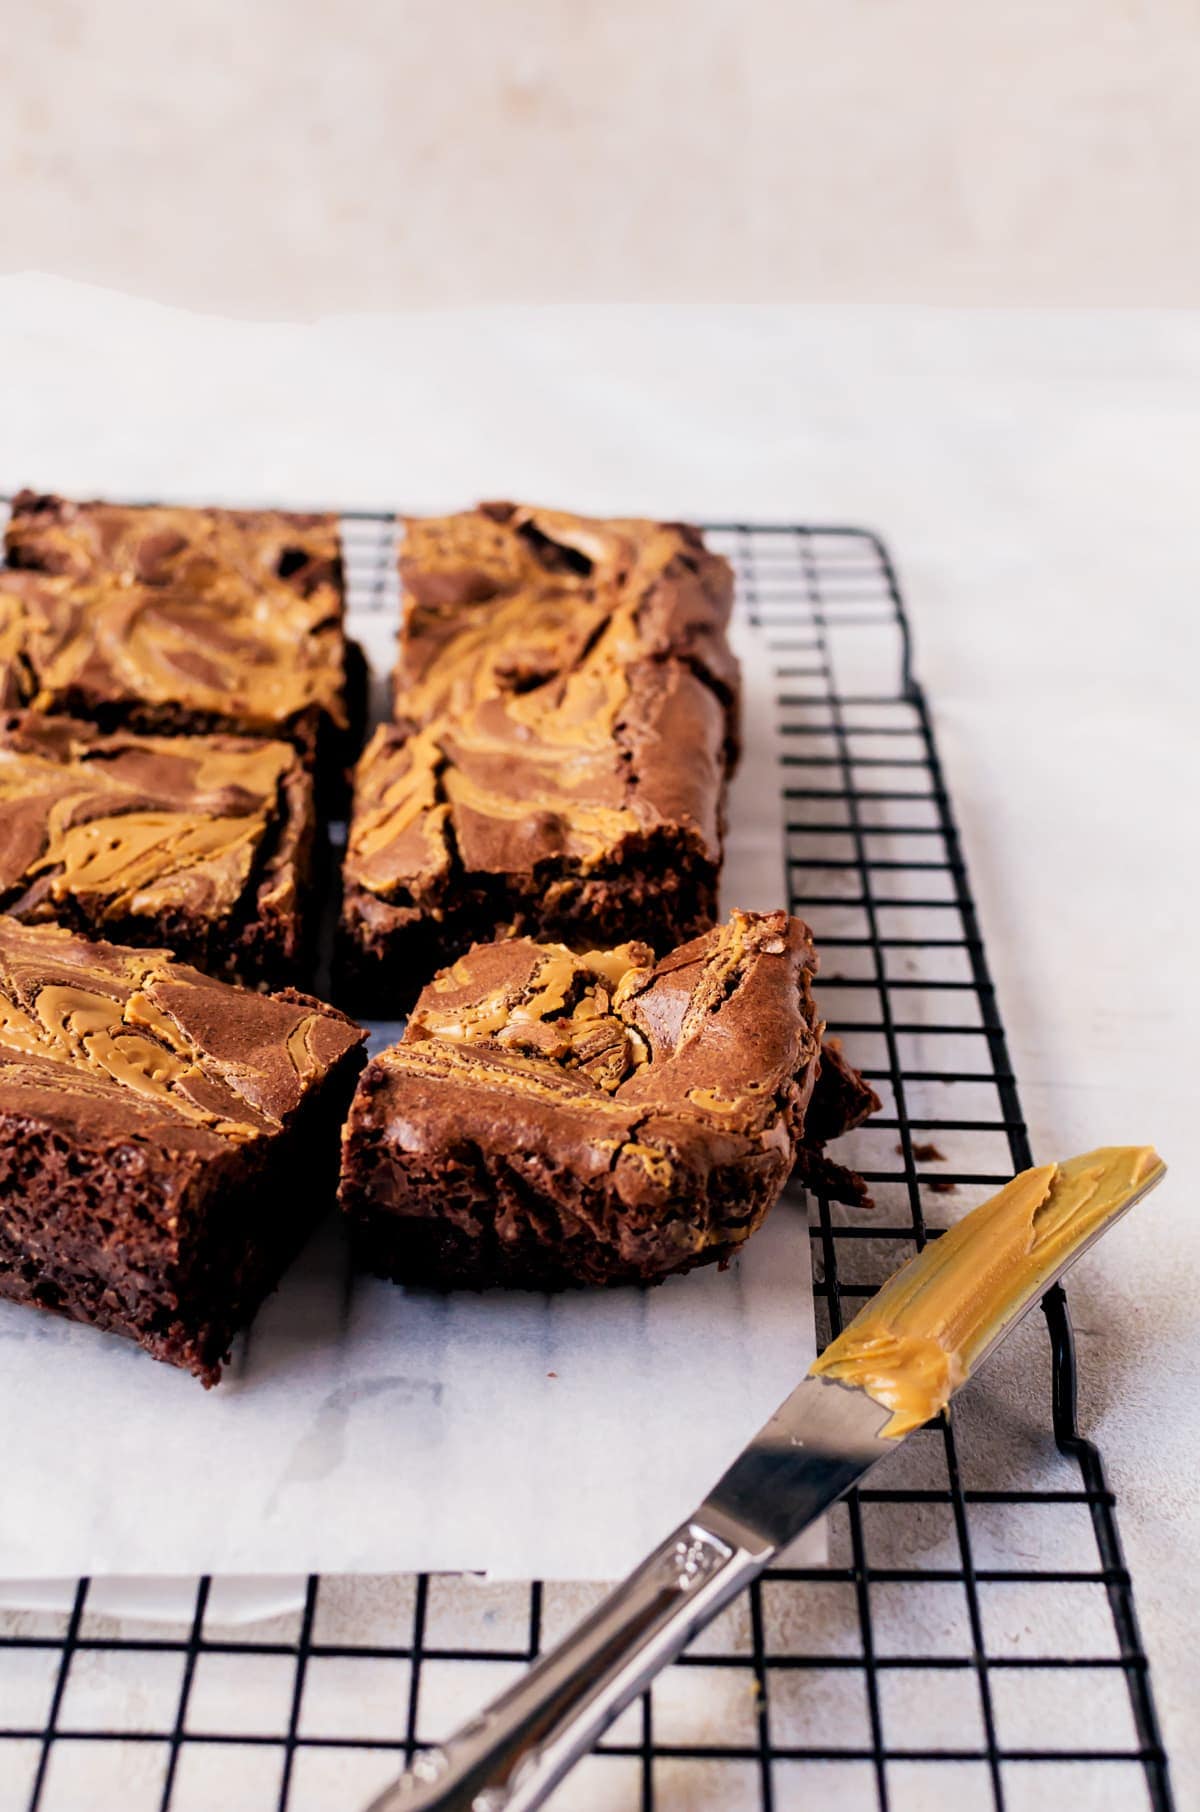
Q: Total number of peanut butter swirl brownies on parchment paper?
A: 6